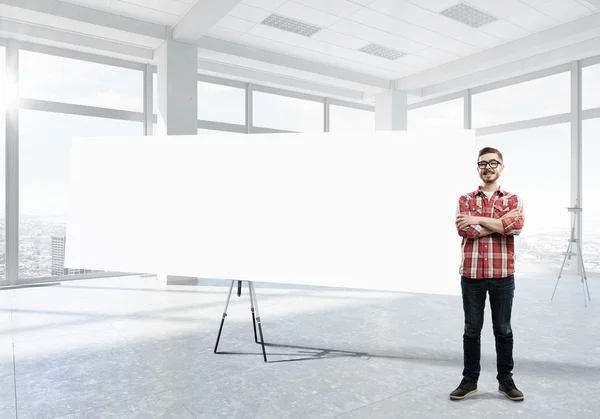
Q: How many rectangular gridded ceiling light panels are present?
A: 3